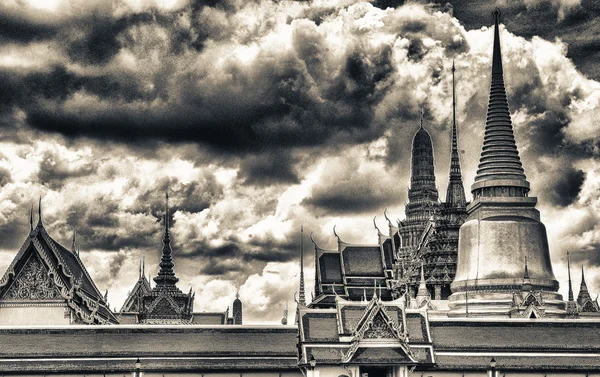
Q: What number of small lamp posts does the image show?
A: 3